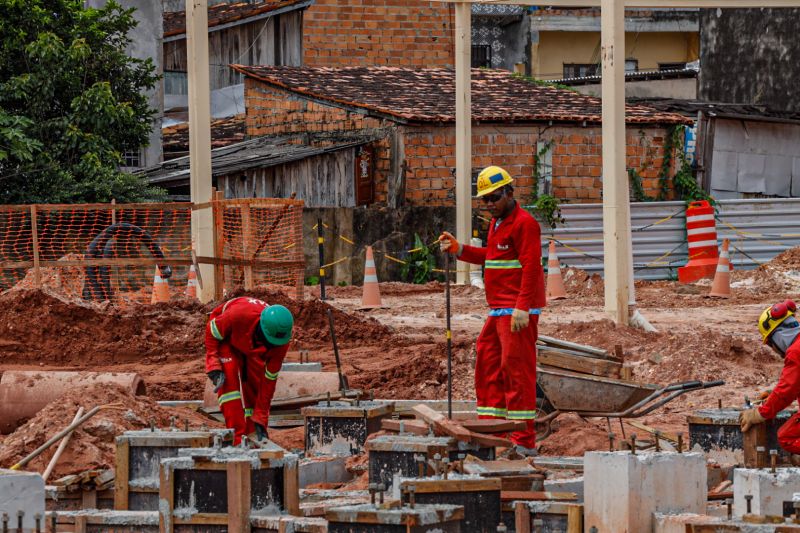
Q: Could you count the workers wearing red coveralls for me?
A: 3